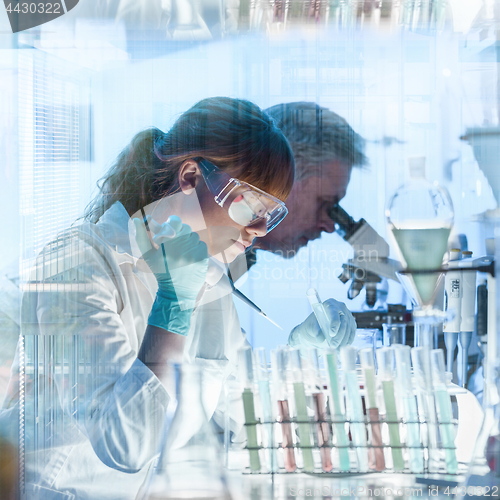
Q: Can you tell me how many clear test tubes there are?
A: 1